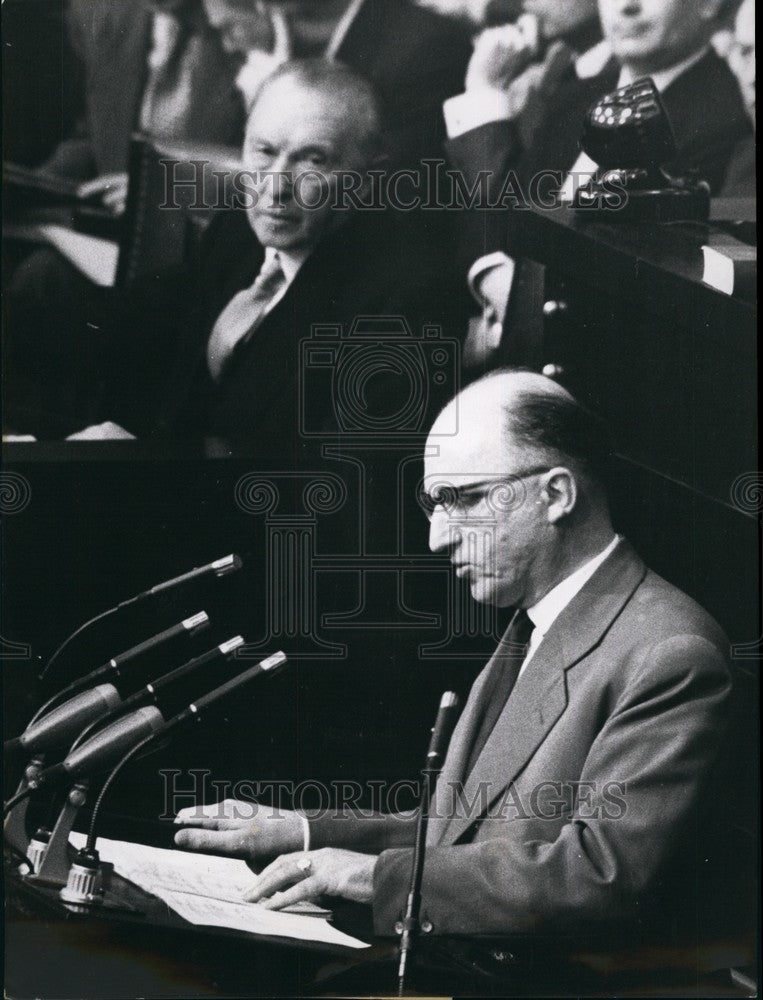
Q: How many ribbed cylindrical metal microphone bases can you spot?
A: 2